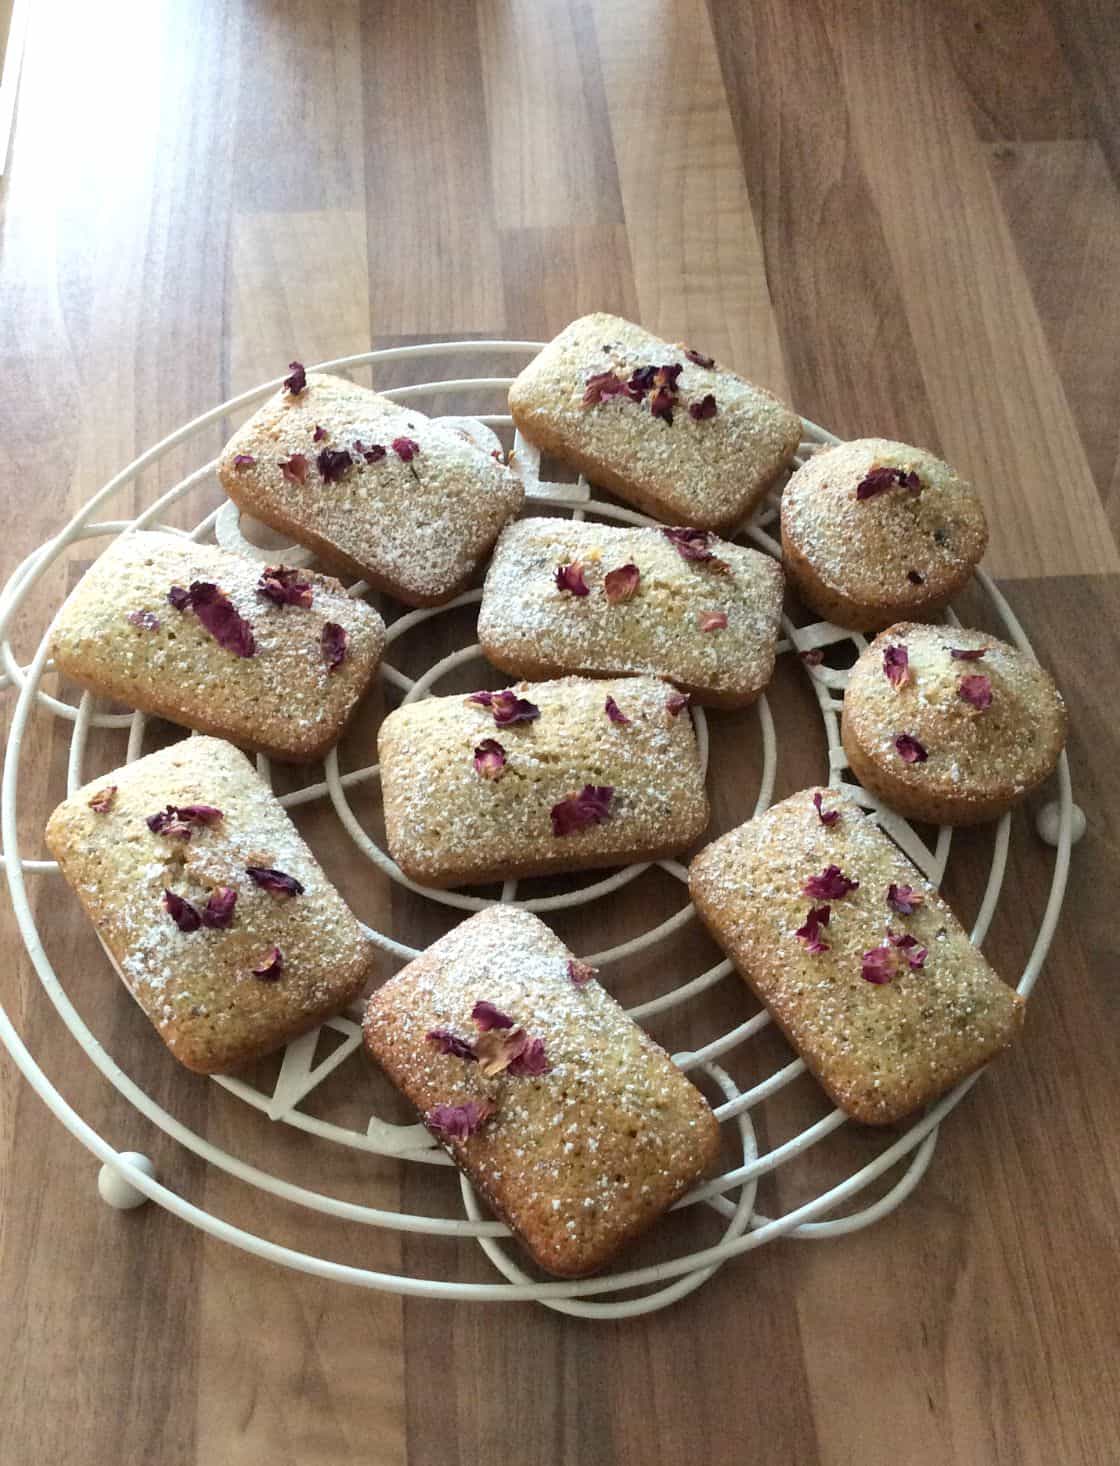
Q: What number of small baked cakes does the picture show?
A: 10